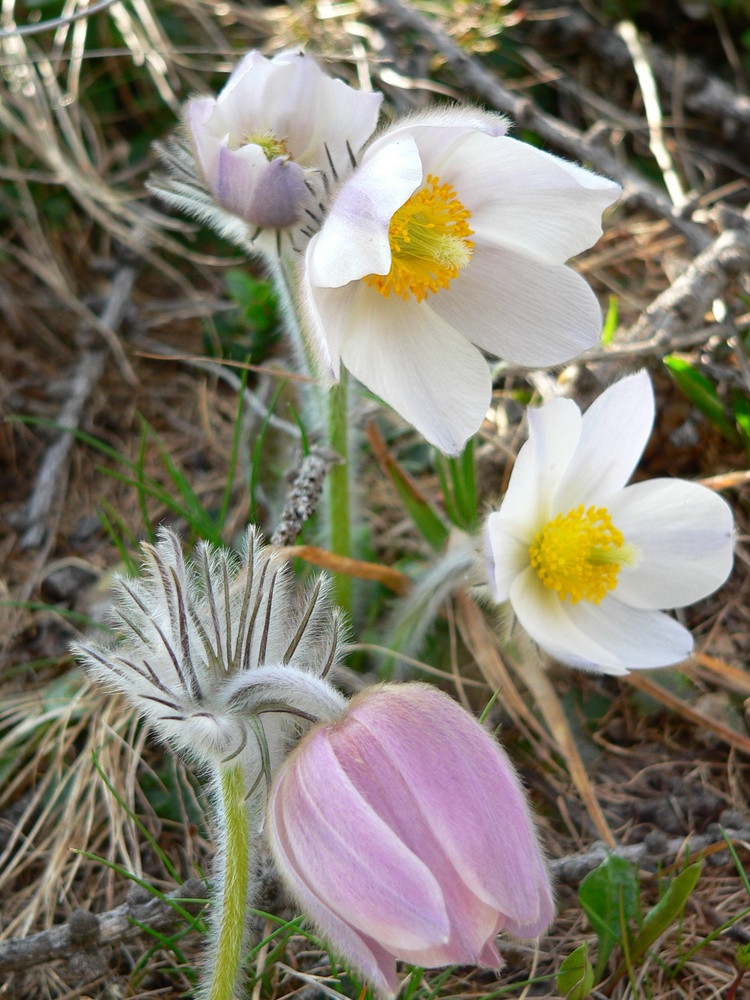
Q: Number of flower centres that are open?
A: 3